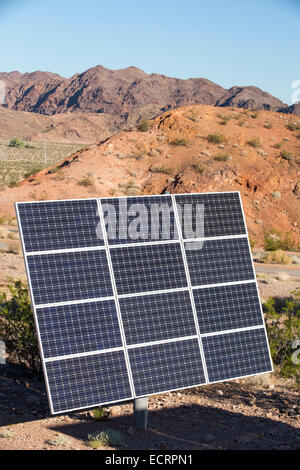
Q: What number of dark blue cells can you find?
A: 12